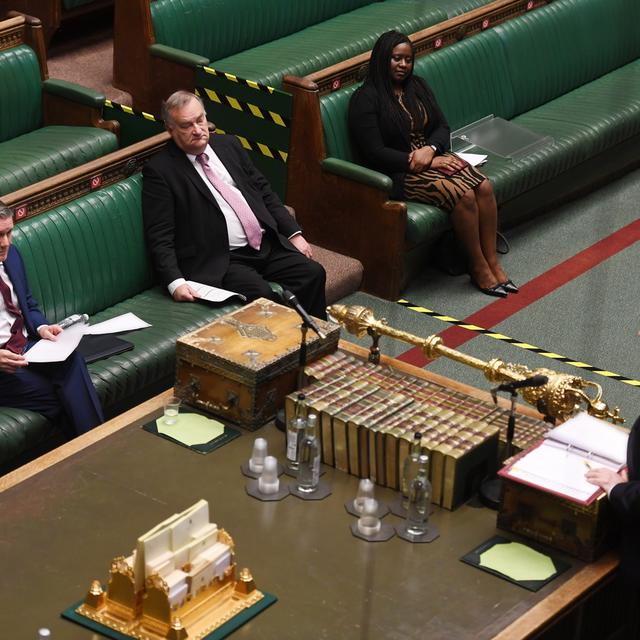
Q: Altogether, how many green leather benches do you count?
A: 4